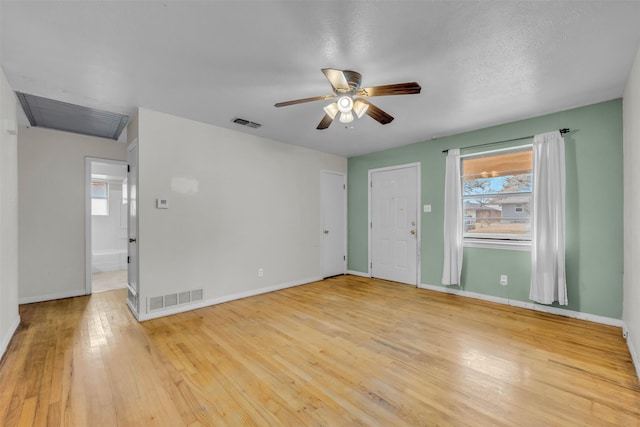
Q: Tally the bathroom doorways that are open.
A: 1